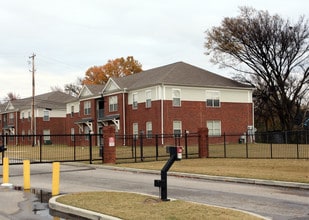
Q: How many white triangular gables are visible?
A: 3